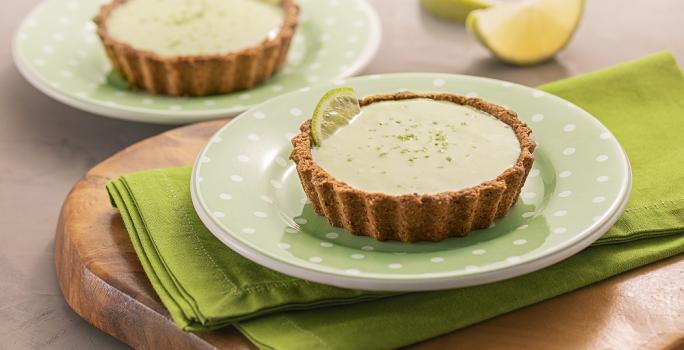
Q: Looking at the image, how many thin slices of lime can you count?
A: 1